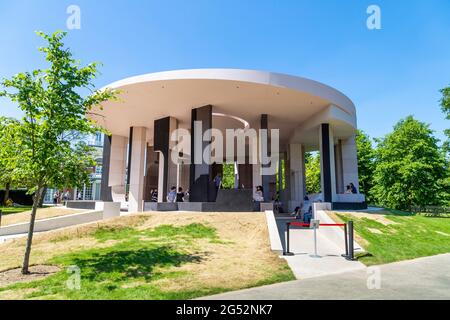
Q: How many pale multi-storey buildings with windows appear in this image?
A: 1